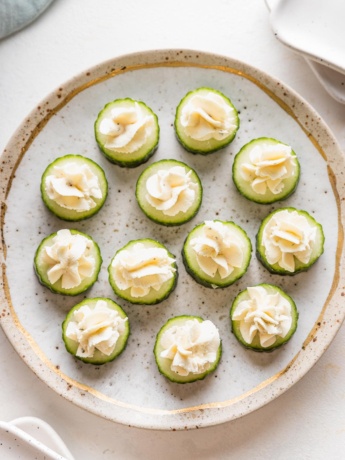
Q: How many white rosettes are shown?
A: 12